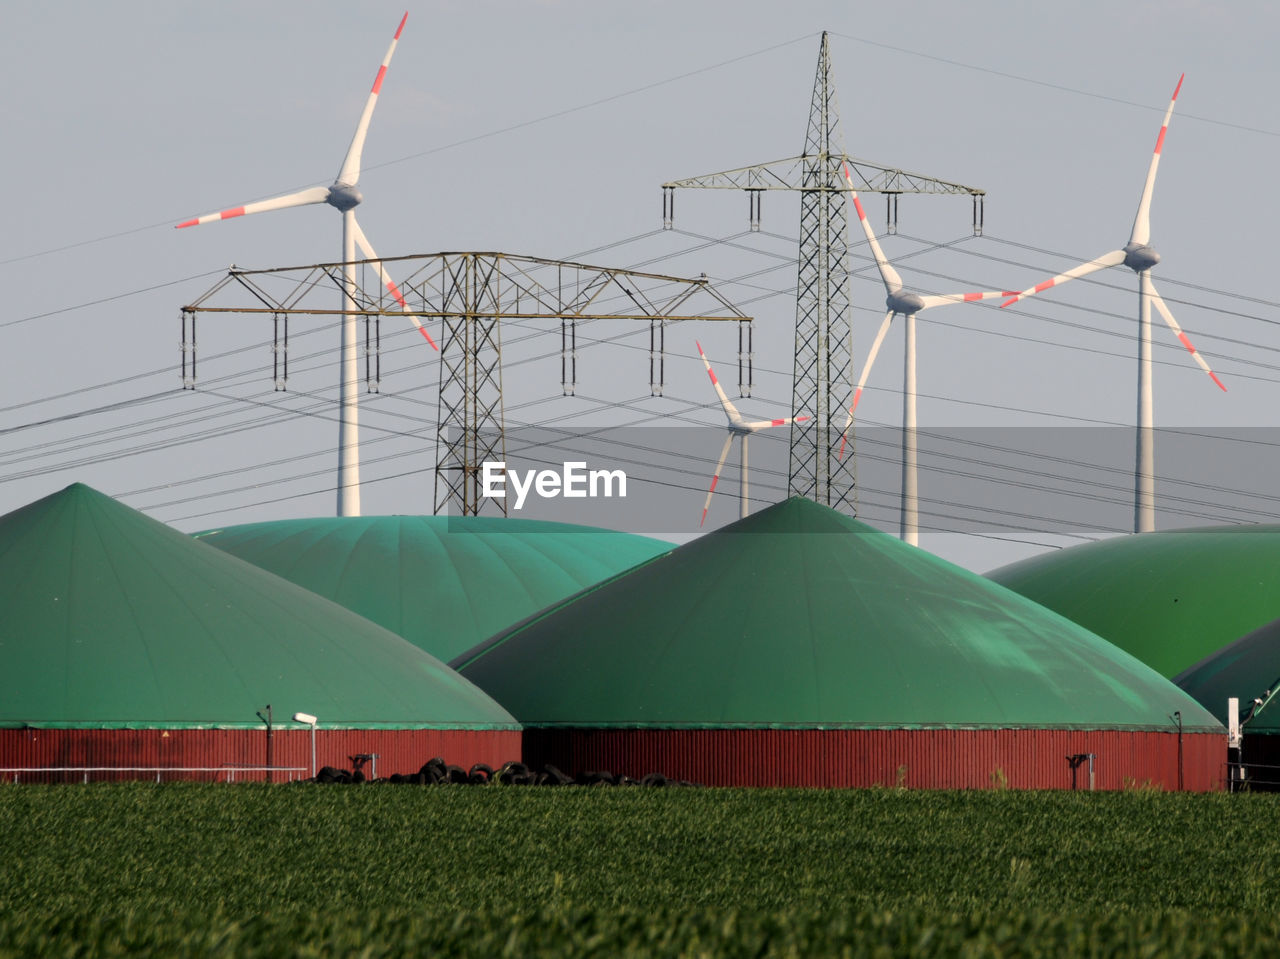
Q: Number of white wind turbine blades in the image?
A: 12